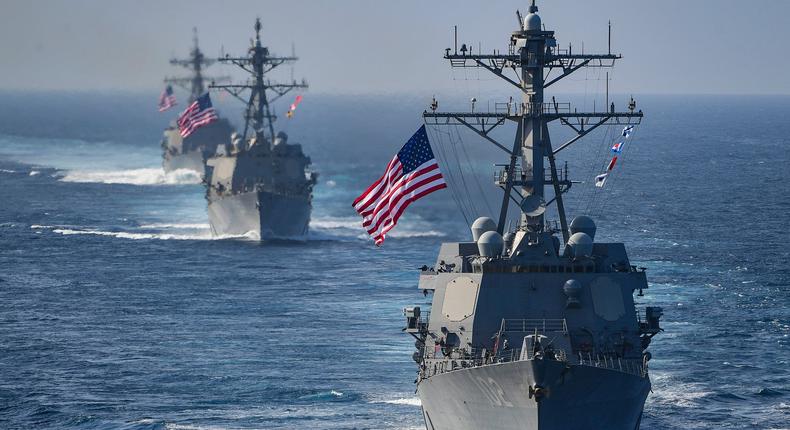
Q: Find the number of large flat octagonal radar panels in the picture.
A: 2